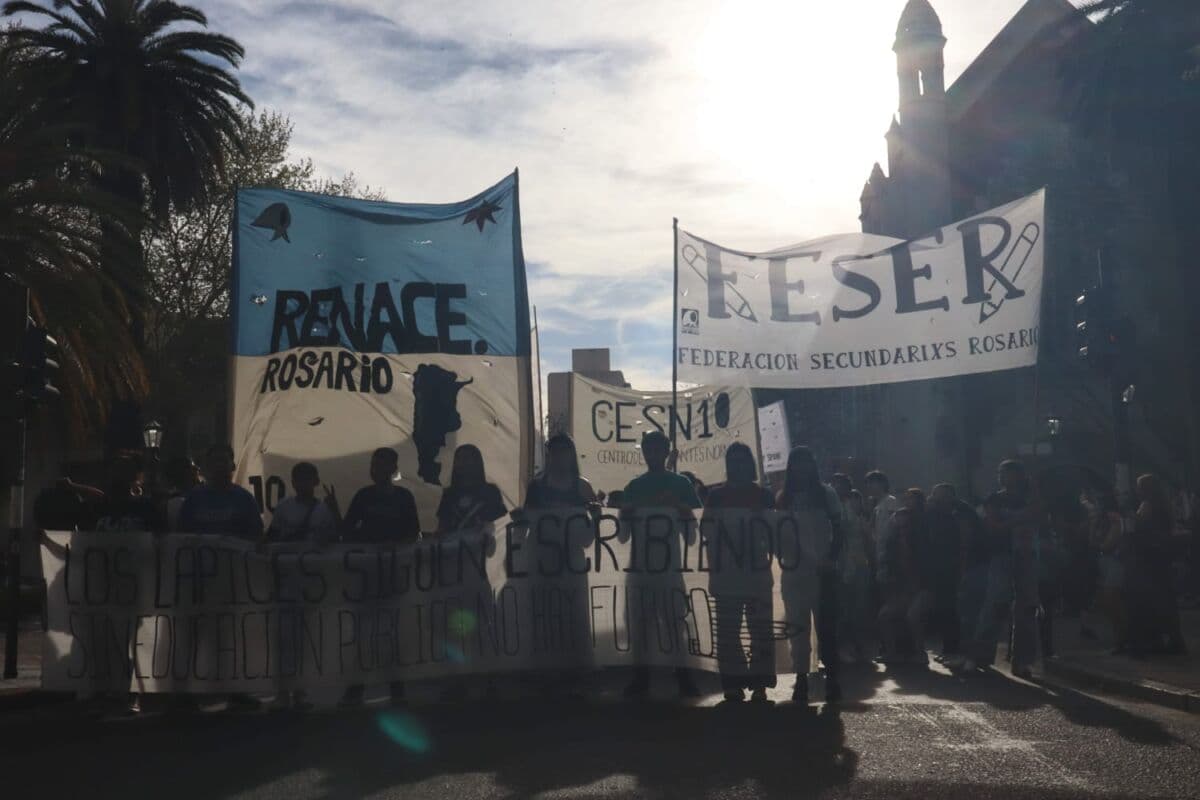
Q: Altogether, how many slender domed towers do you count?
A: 1